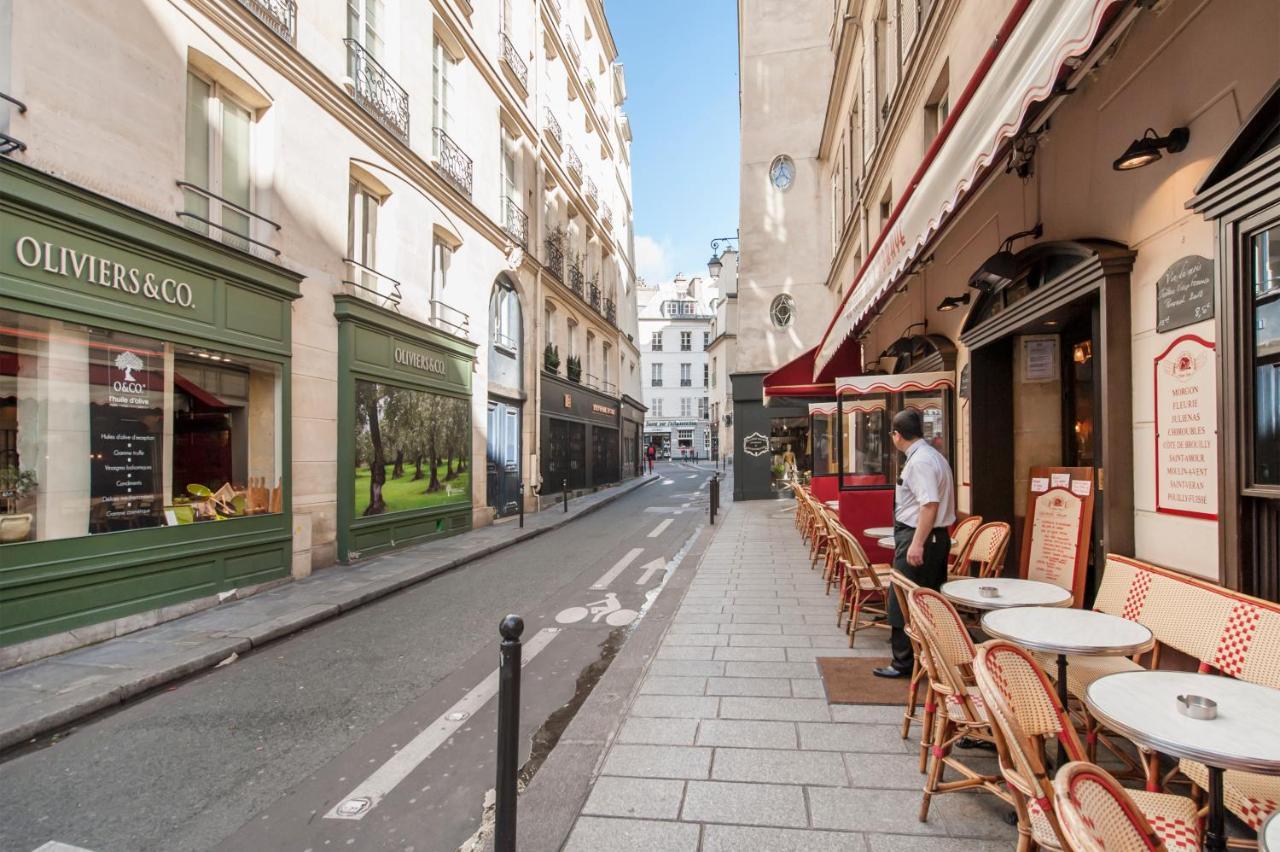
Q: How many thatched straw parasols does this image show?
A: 0